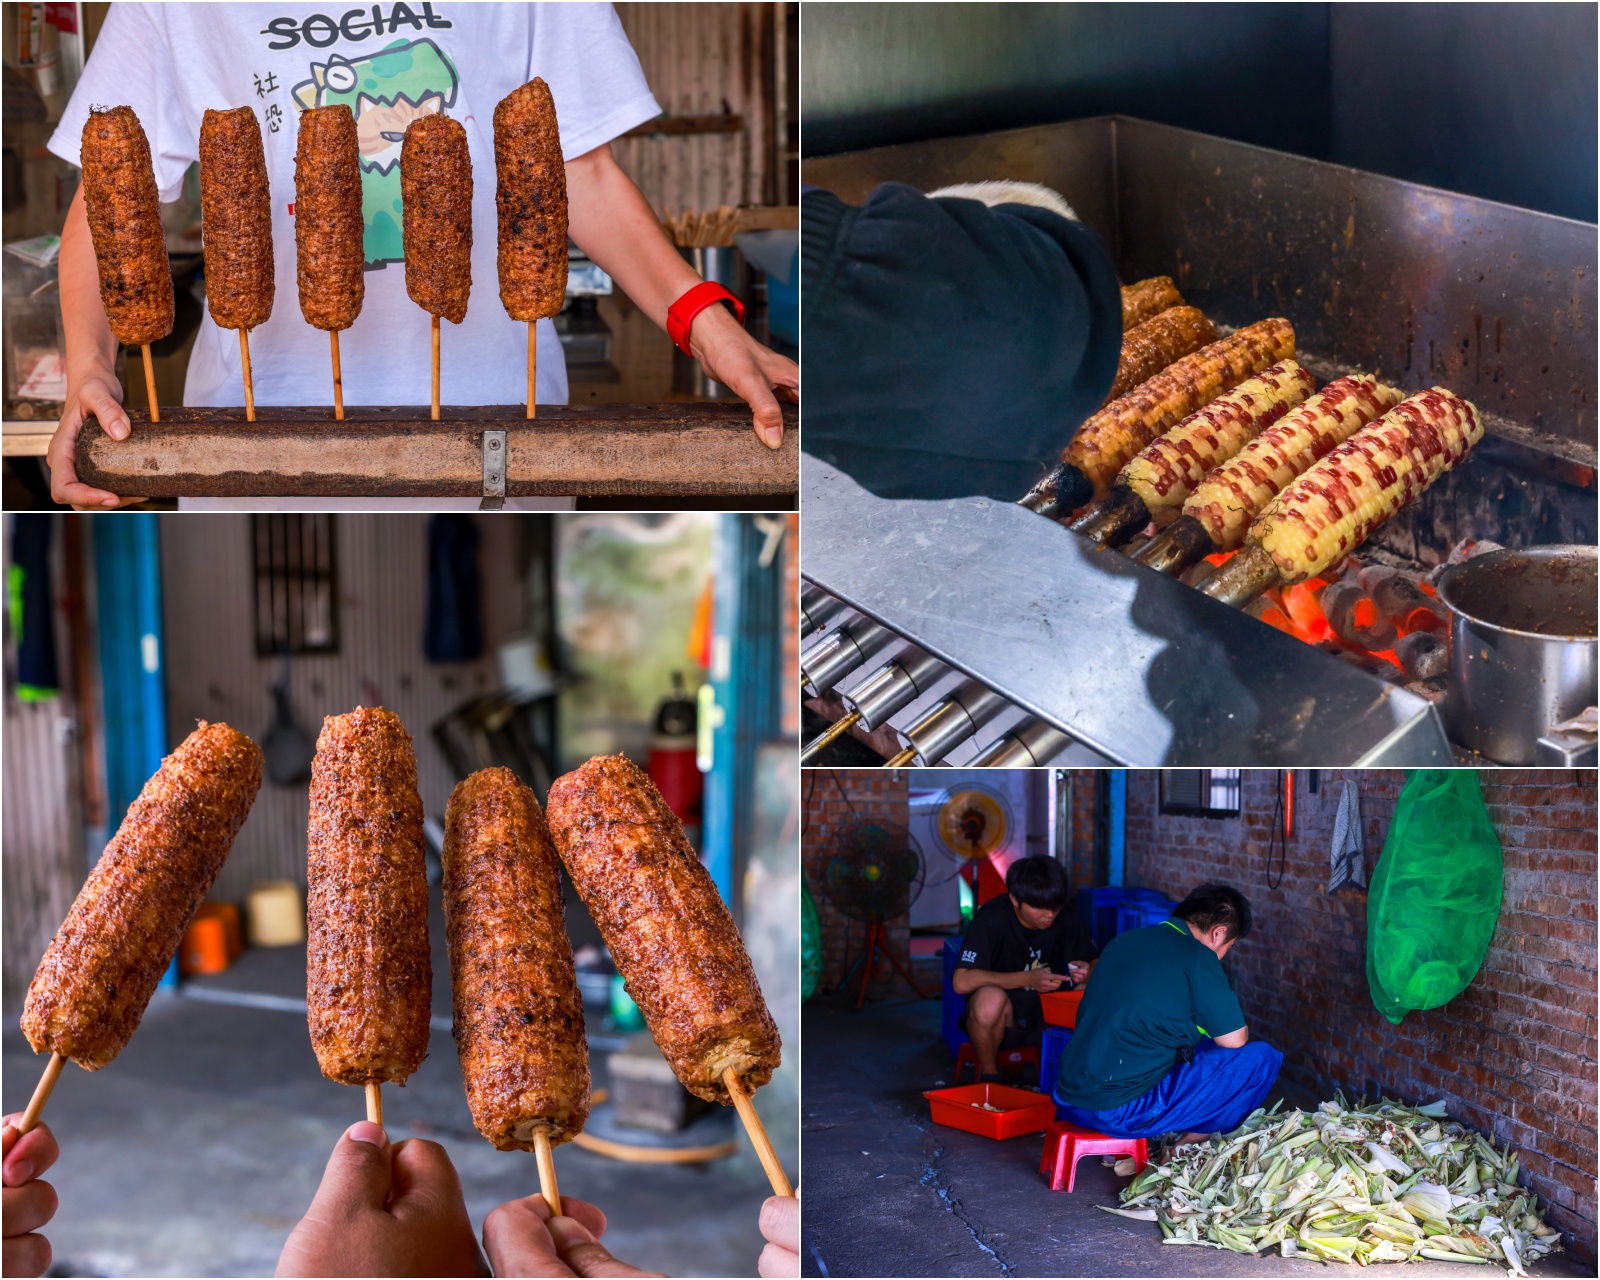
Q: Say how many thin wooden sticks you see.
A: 9